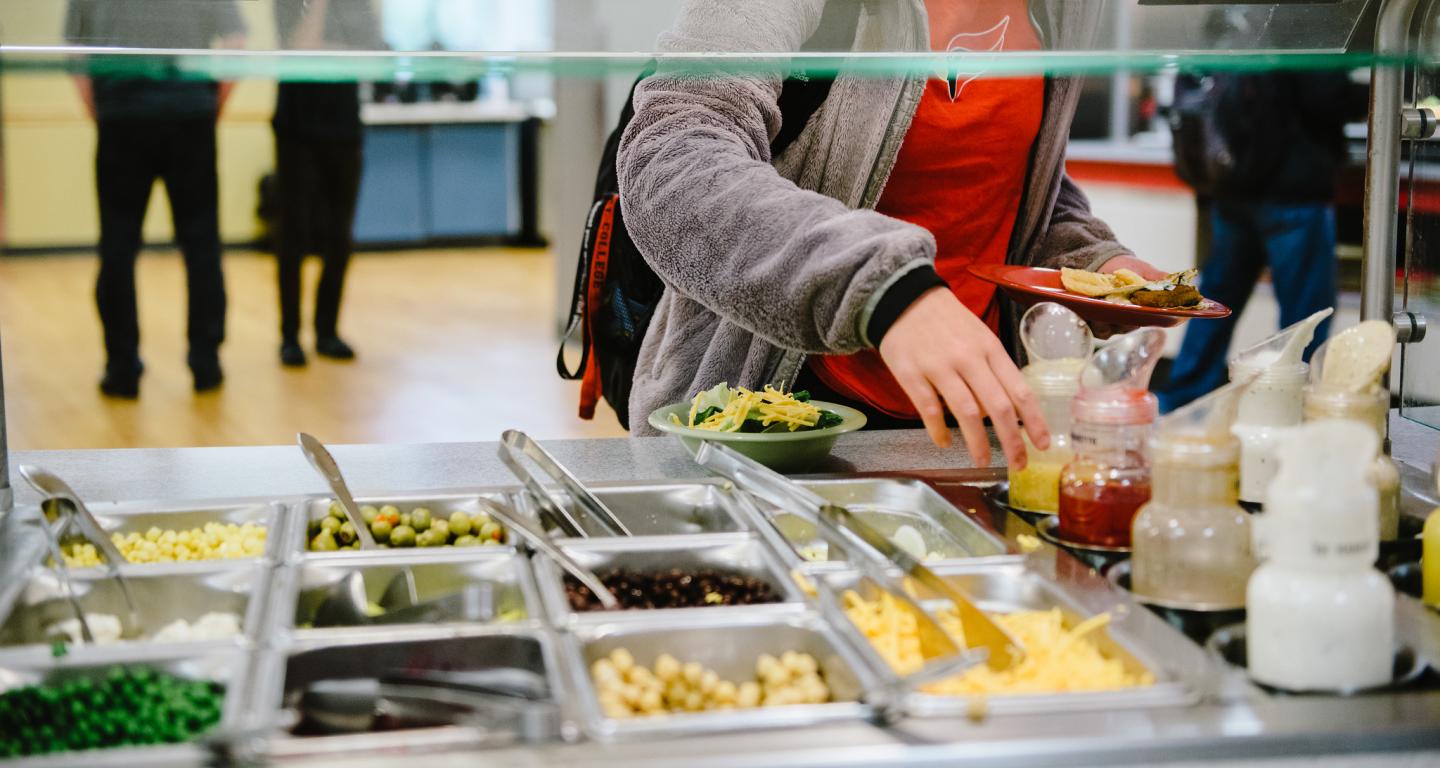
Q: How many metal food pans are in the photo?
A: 11